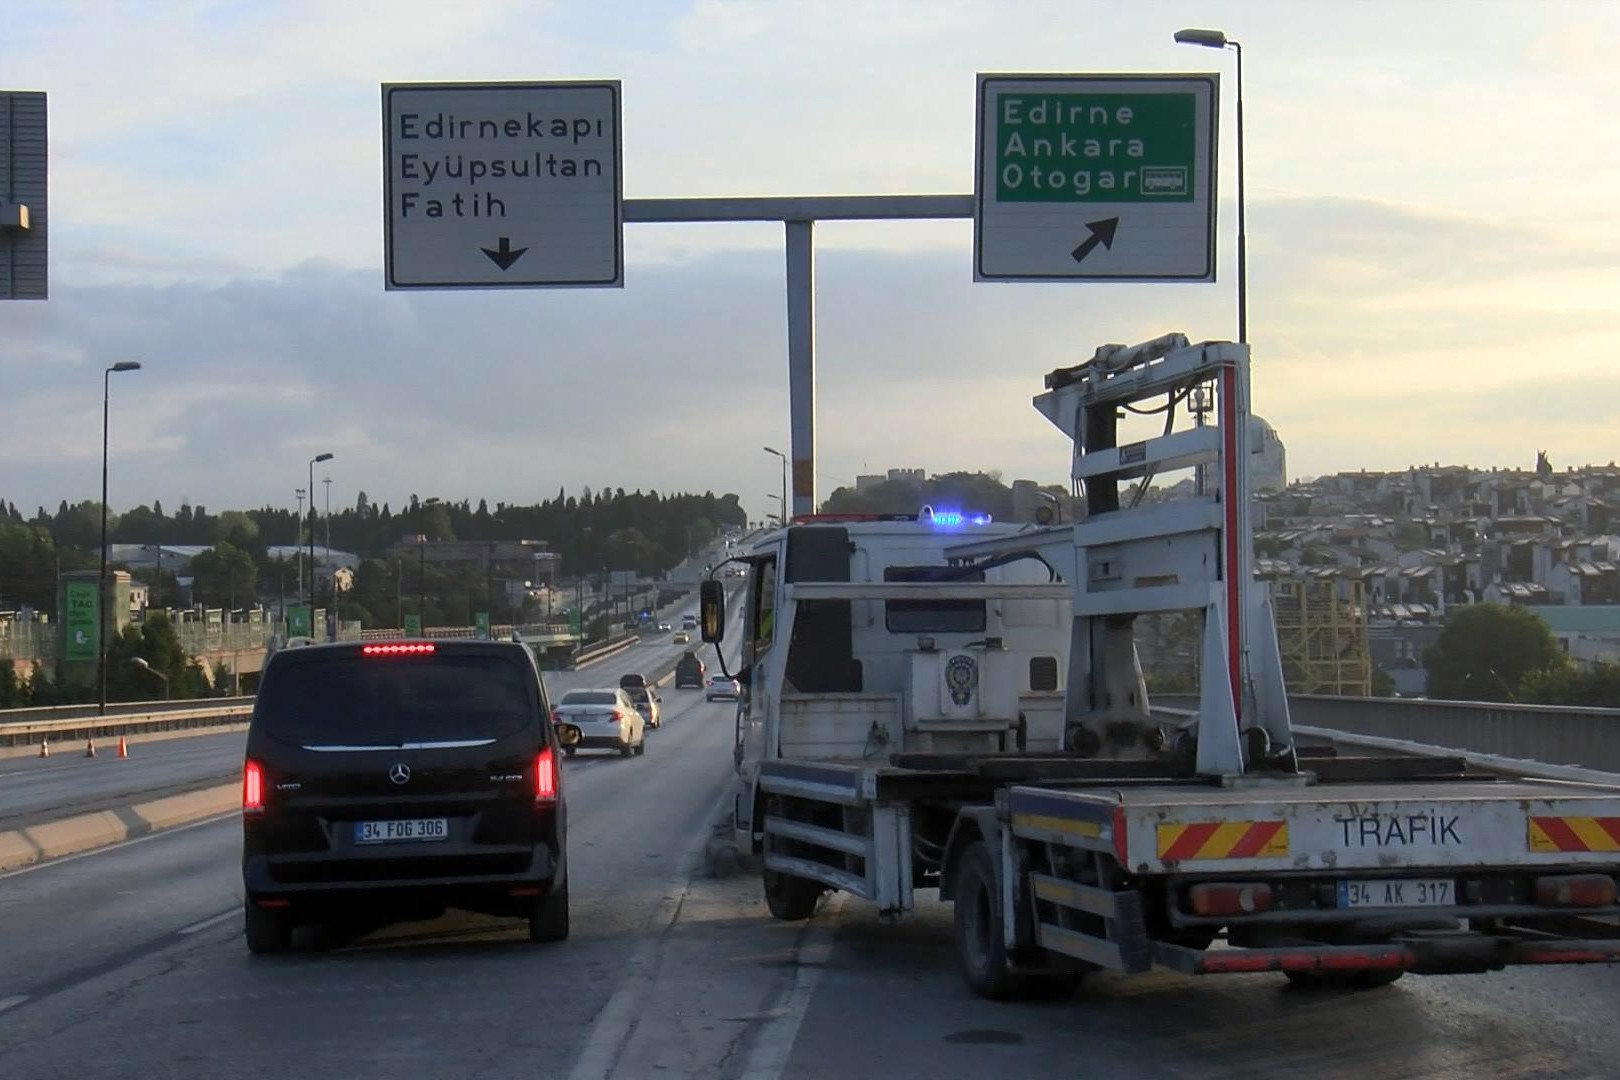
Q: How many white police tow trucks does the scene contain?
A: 1